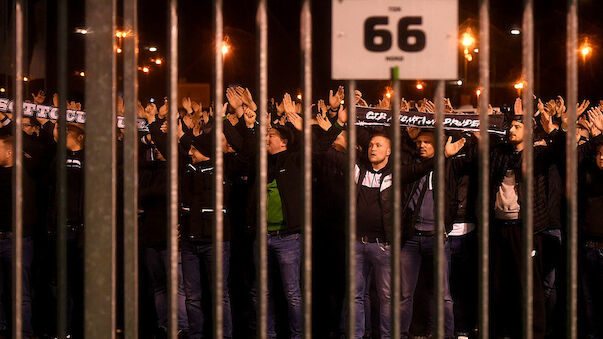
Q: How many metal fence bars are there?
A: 14